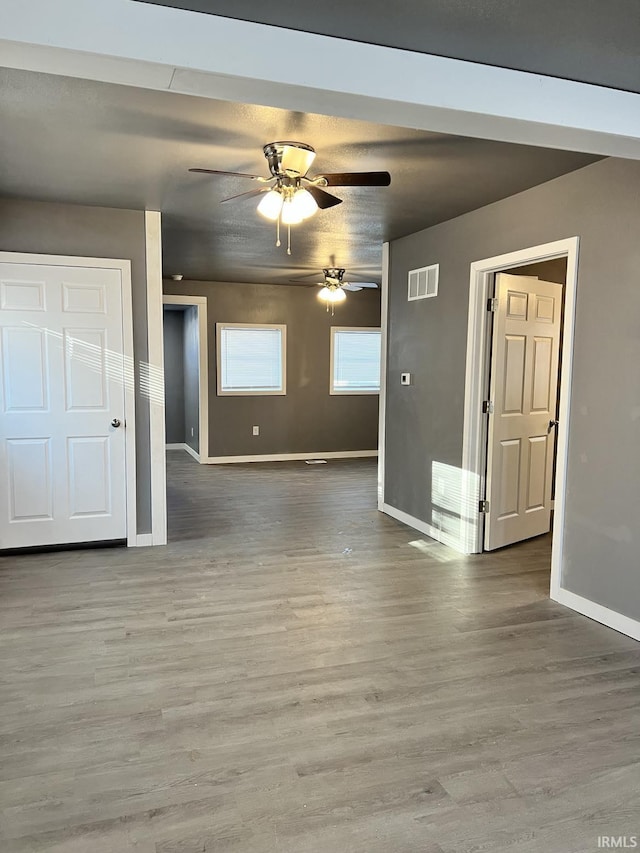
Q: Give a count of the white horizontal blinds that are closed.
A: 2